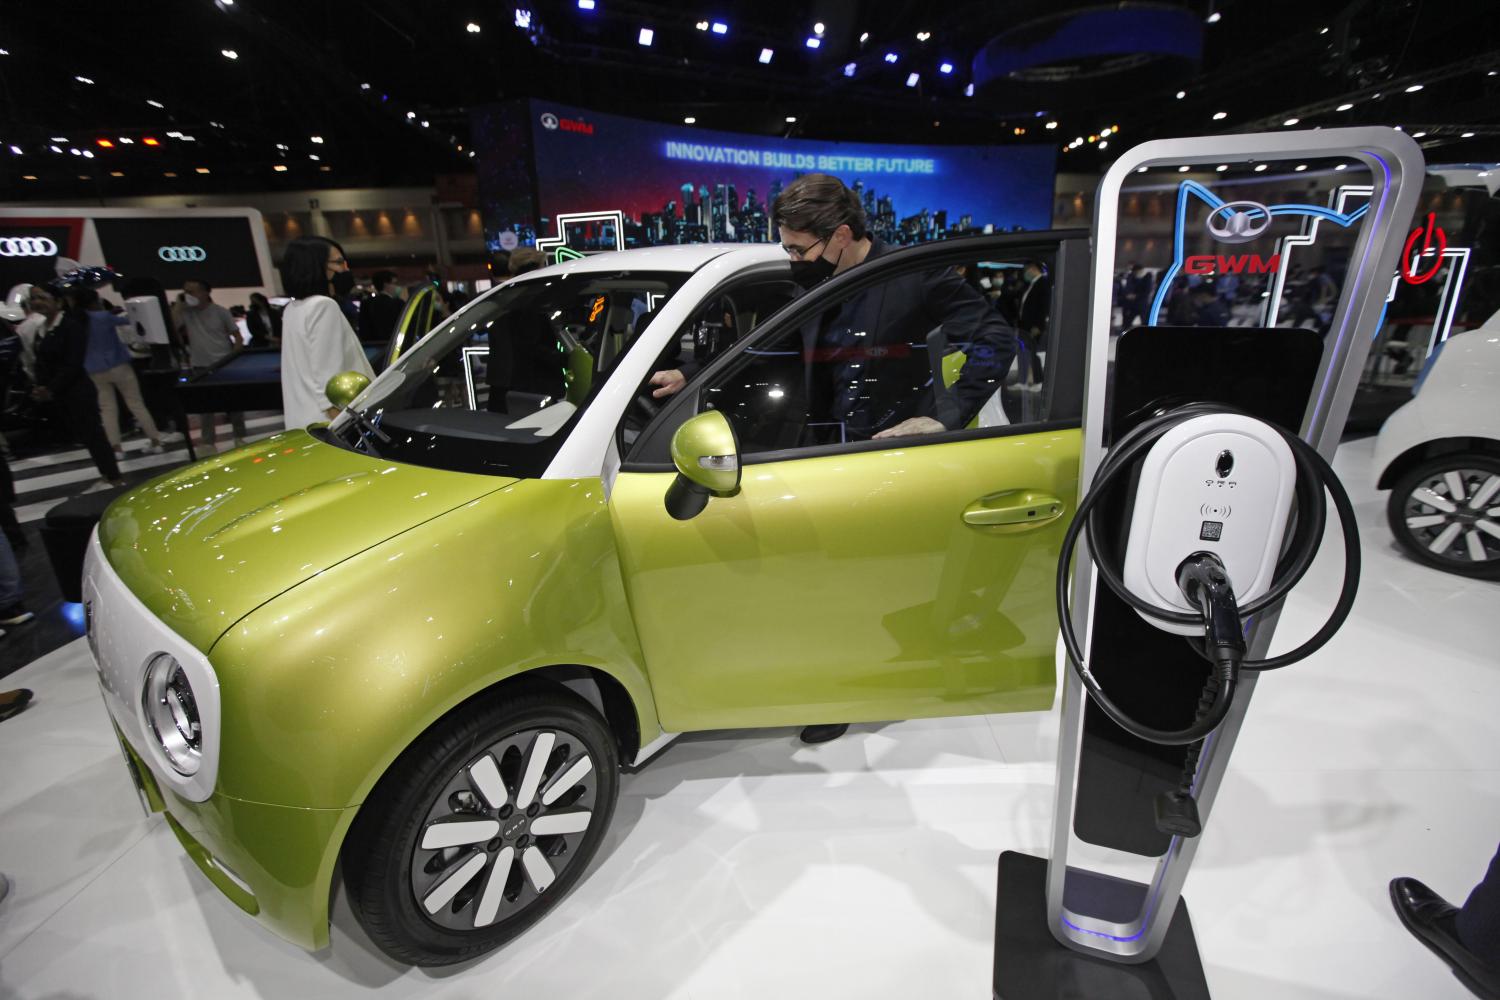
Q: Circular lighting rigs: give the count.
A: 1